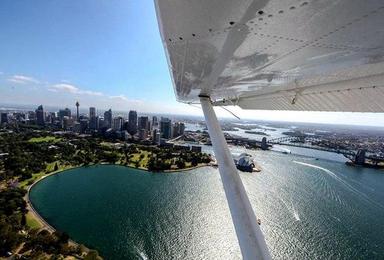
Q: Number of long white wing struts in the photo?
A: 1